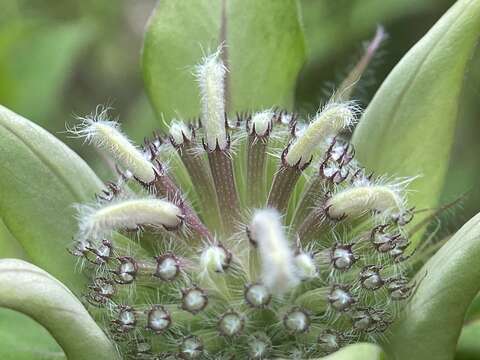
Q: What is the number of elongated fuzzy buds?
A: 6